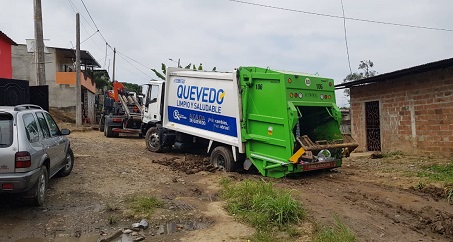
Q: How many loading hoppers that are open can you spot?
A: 1